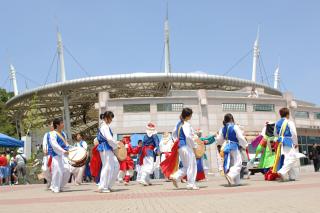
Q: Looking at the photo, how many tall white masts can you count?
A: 5